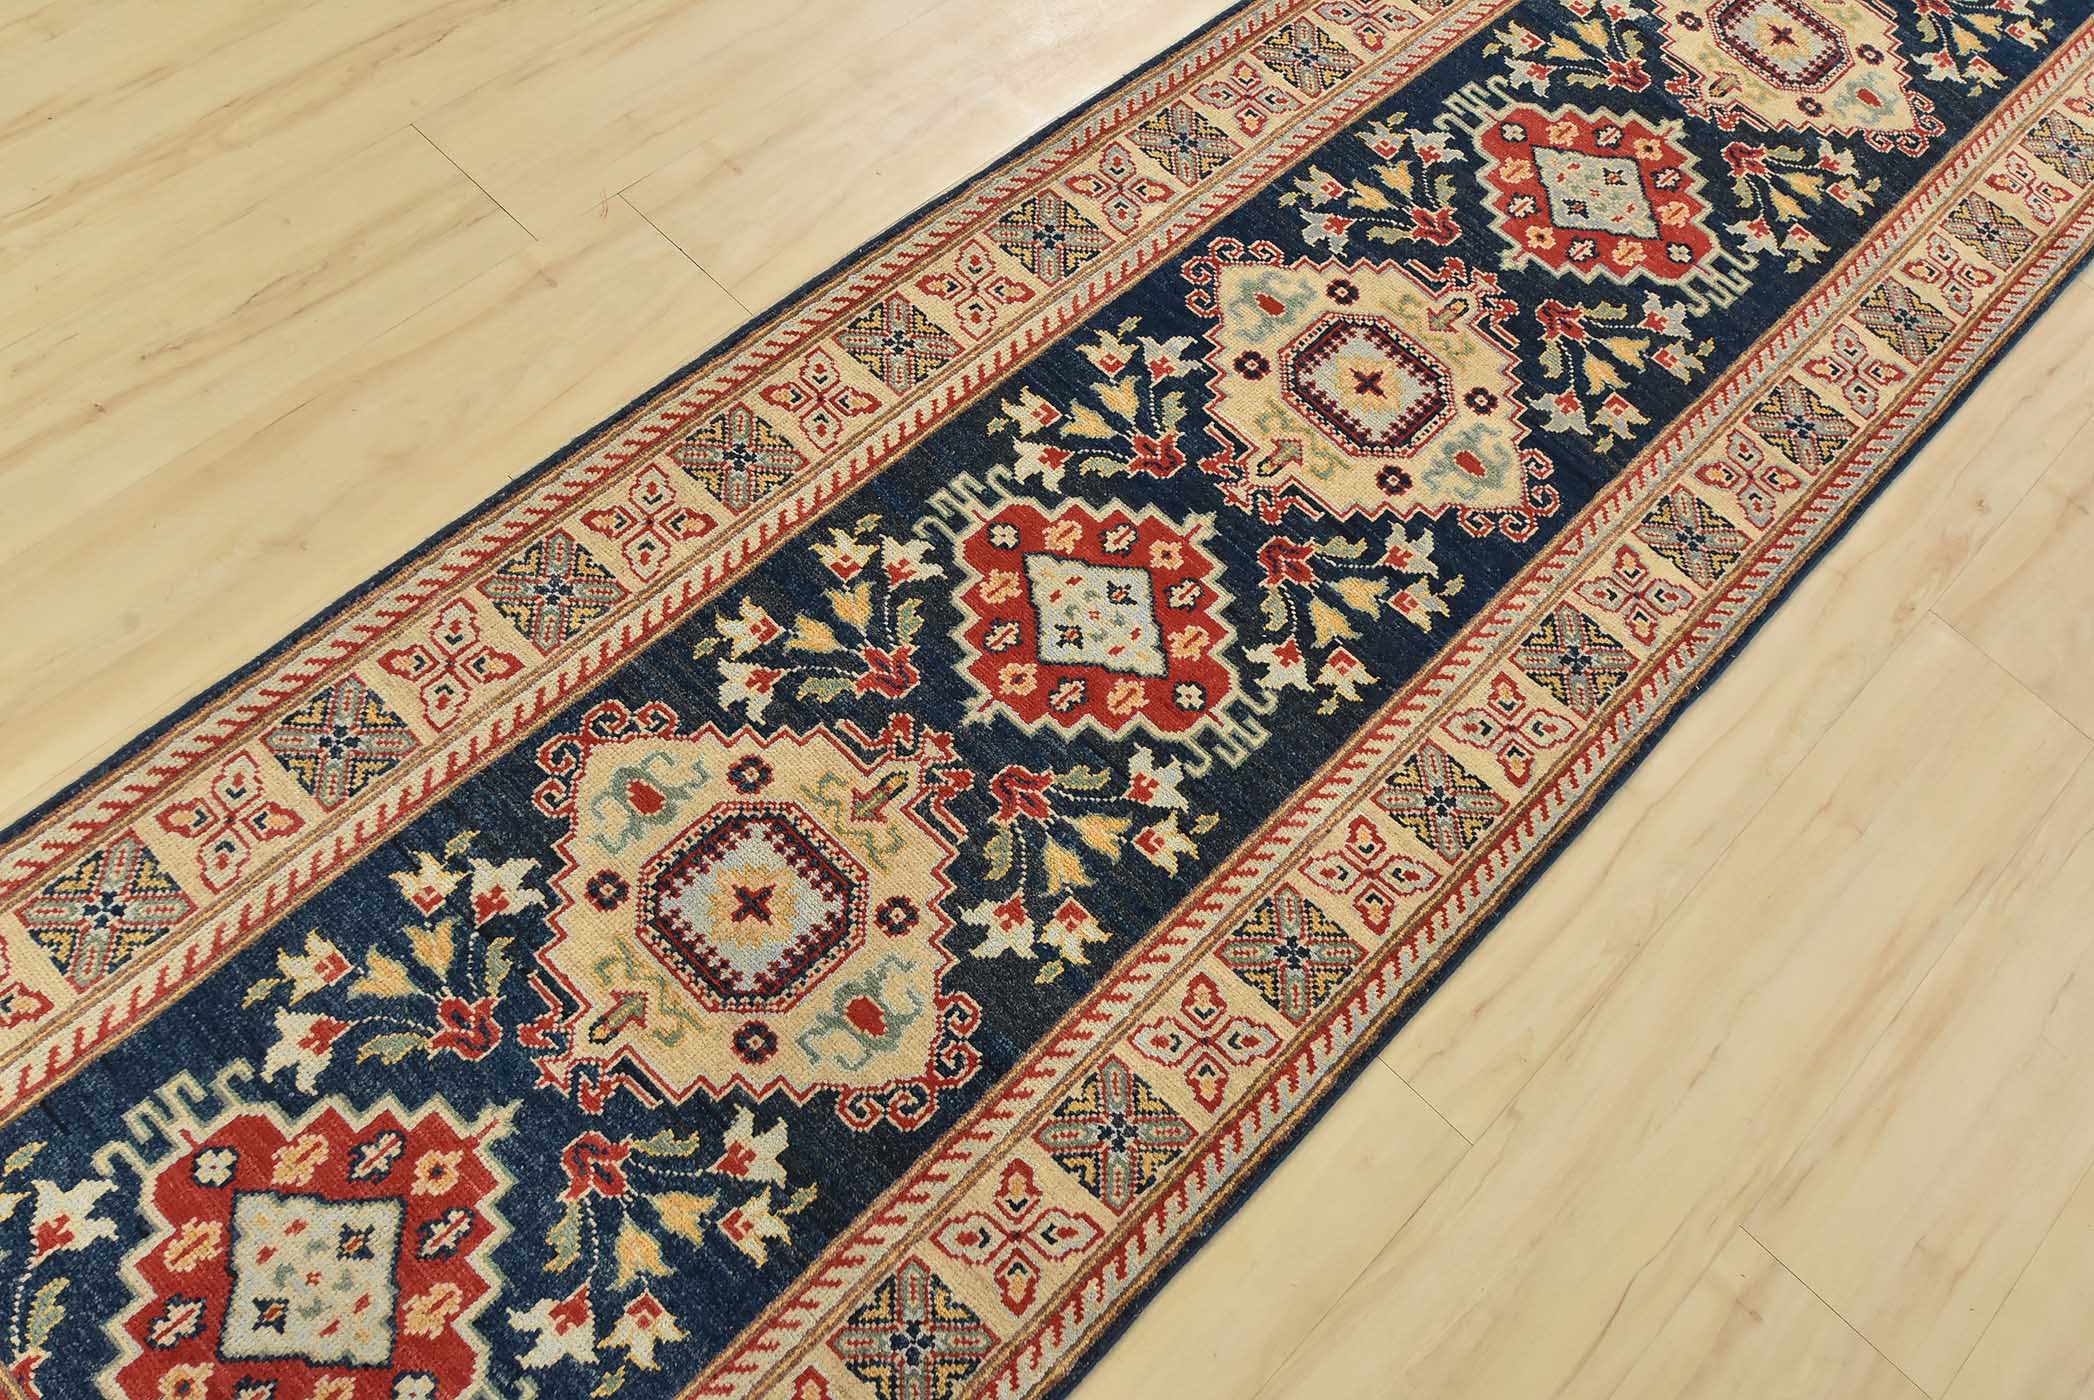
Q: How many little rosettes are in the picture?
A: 11